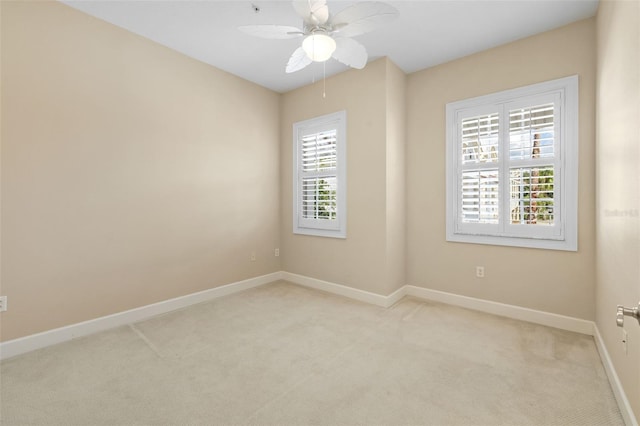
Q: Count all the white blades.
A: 5